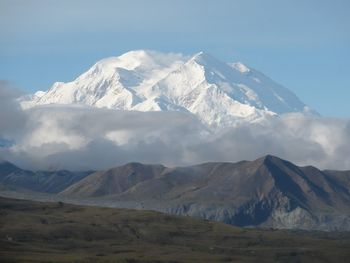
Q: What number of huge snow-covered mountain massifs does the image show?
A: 1